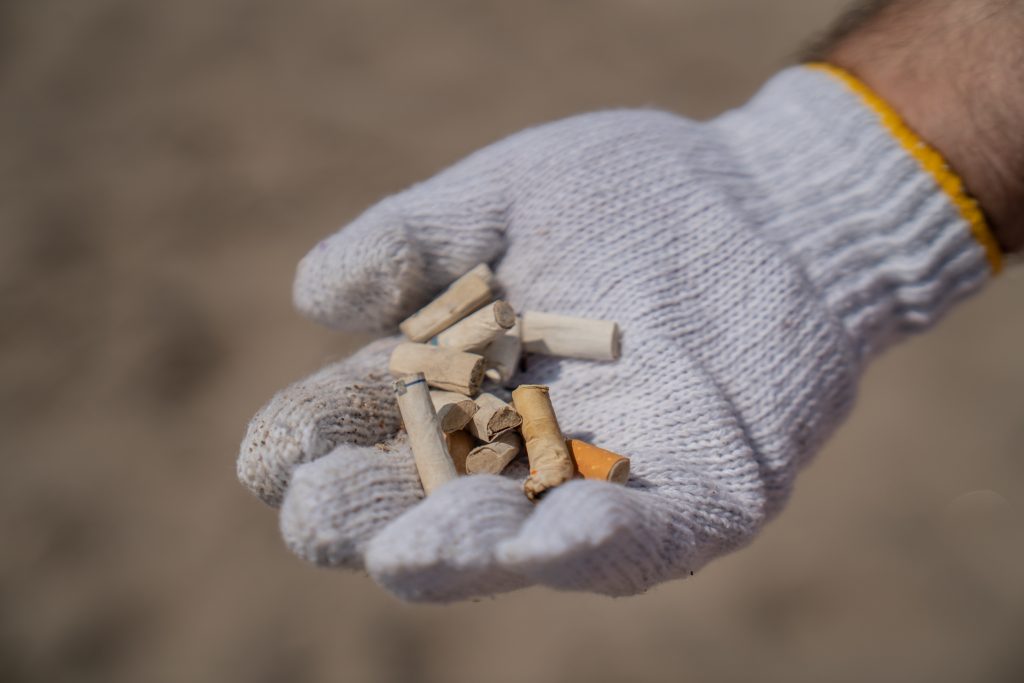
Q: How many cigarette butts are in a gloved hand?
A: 12